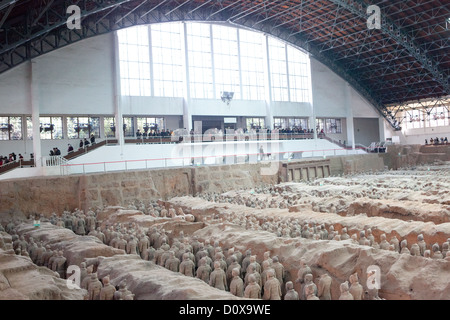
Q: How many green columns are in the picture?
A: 0